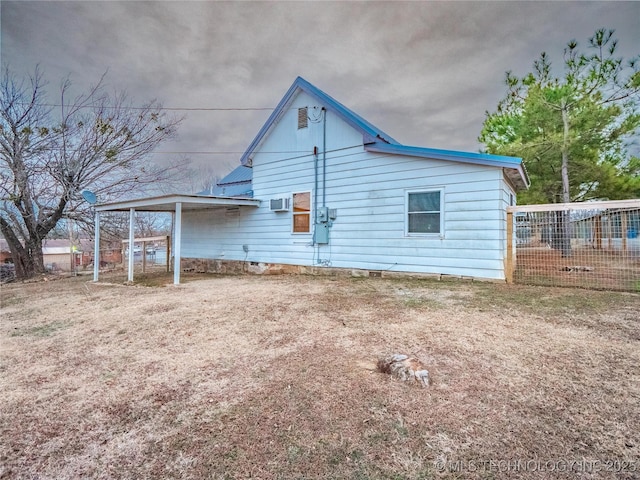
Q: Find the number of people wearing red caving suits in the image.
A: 0